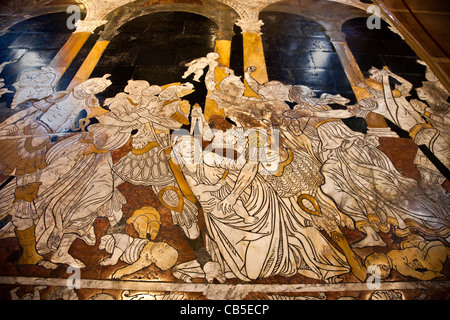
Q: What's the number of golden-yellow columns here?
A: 5